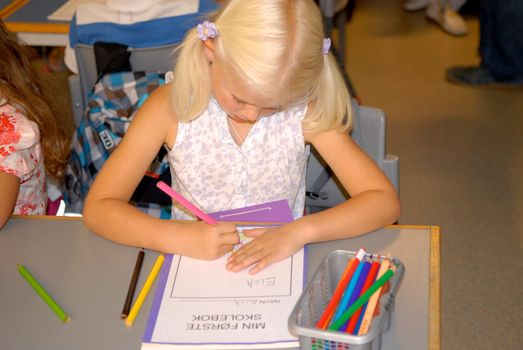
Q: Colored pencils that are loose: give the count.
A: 3